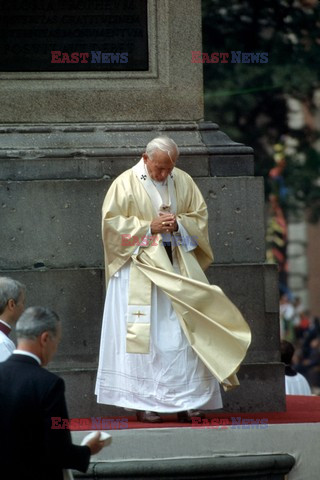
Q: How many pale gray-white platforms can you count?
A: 1